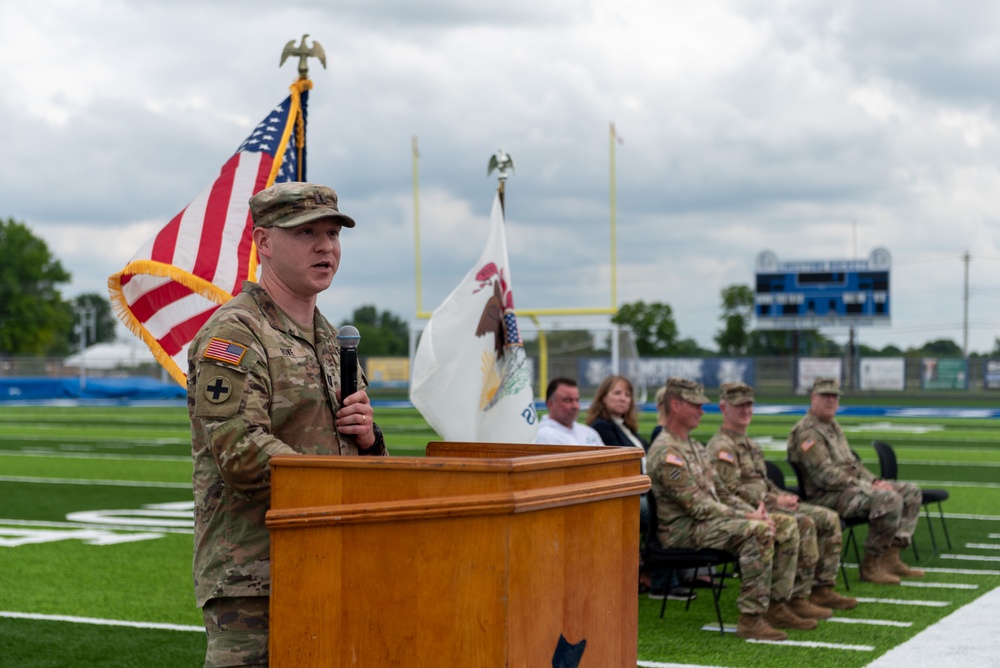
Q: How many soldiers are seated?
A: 3